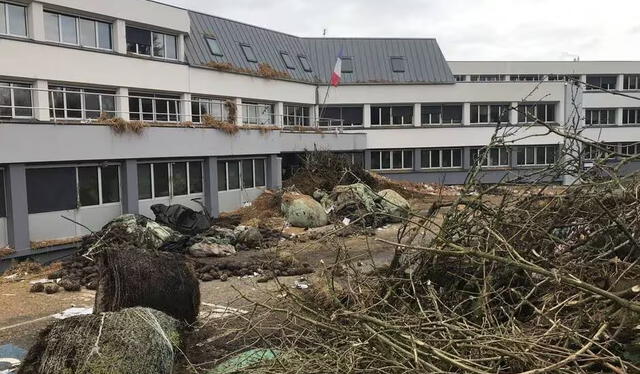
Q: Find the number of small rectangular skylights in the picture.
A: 6